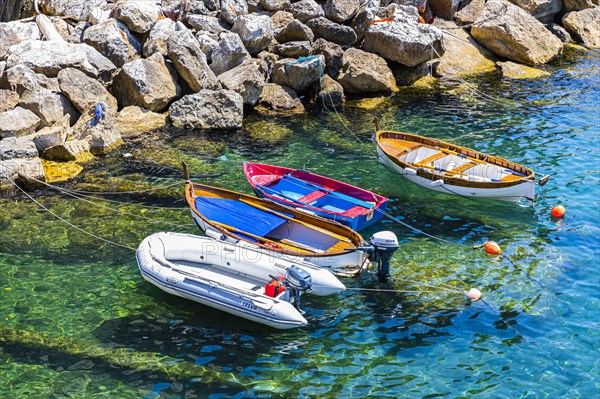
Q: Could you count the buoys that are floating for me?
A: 3